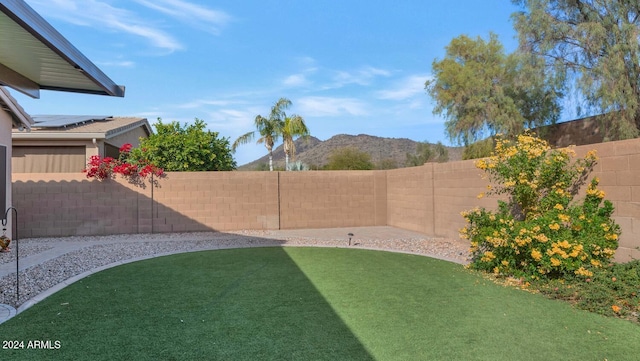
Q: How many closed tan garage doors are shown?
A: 1